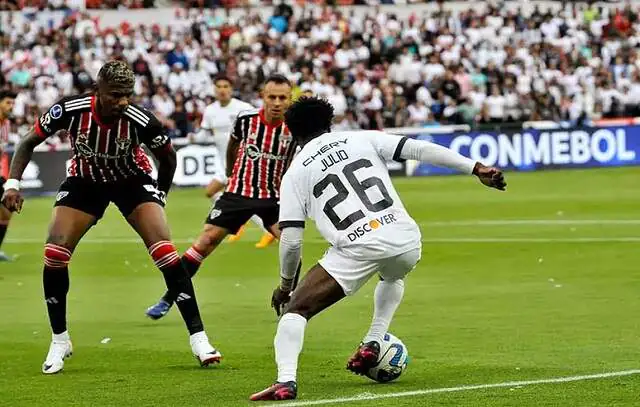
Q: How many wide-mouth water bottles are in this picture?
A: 0